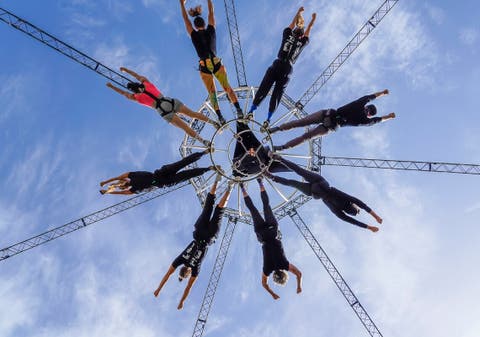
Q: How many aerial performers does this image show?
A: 8